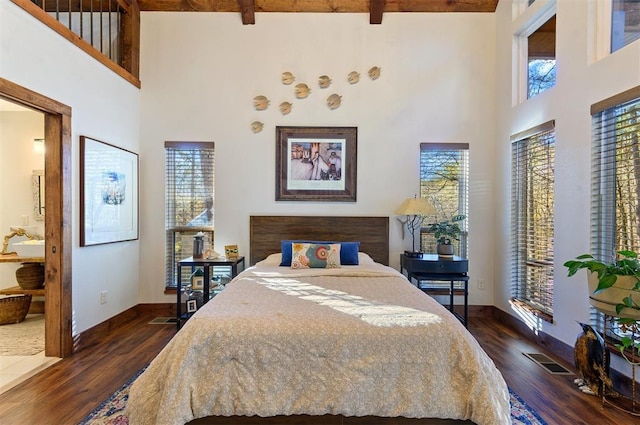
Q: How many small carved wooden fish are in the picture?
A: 9